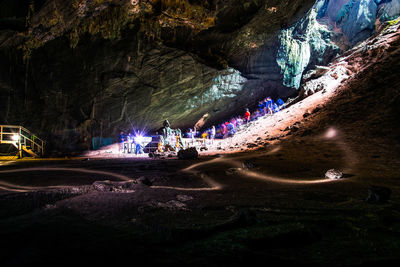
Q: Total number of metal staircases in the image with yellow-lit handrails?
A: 1